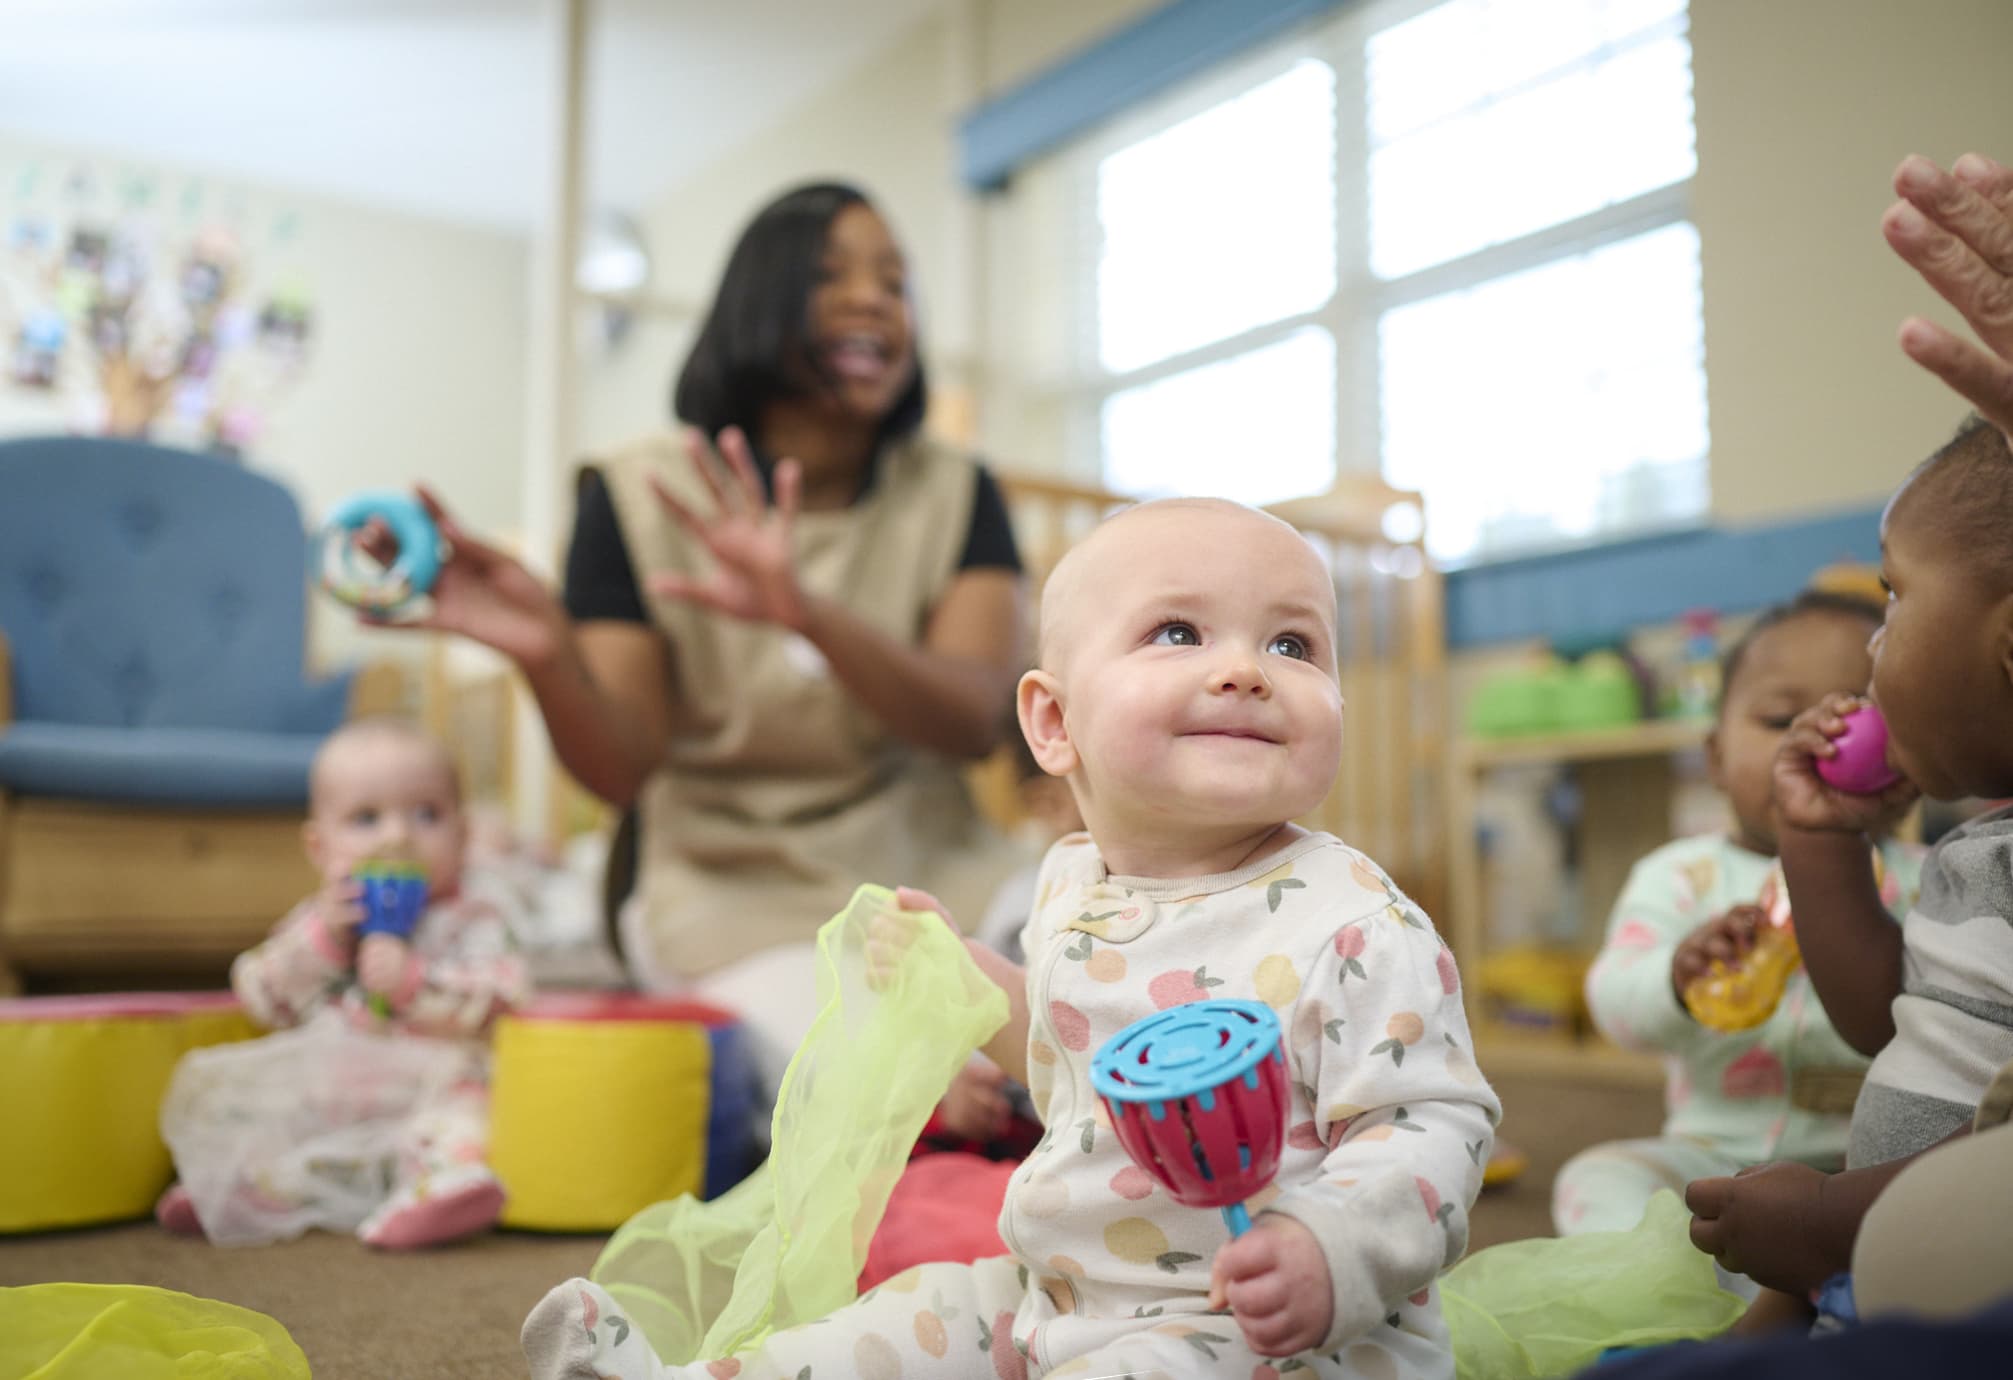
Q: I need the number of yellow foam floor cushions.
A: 2